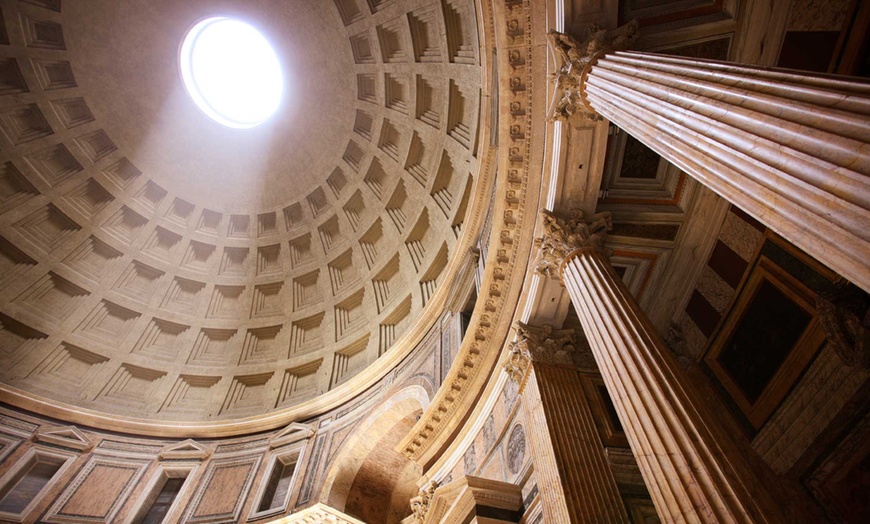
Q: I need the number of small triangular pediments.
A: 3